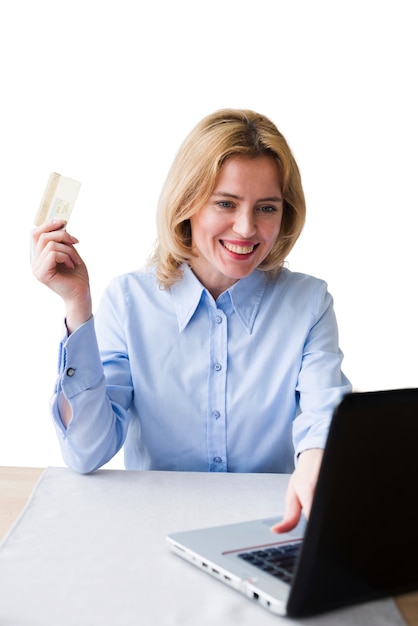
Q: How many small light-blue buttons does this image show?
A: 4